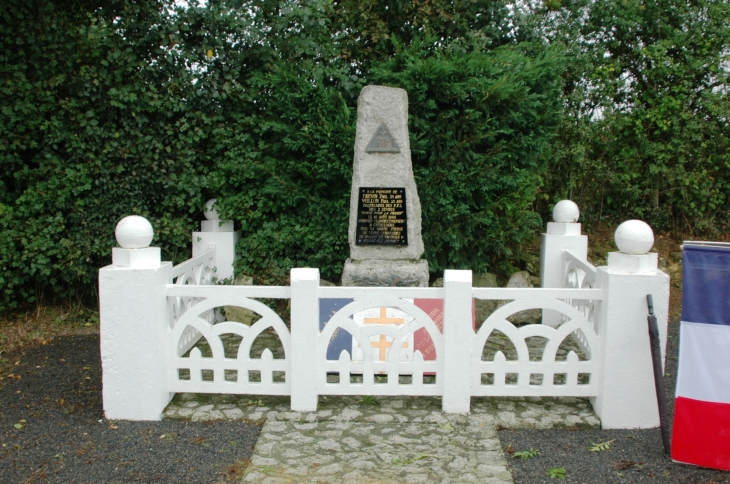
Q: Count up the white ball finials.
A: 4